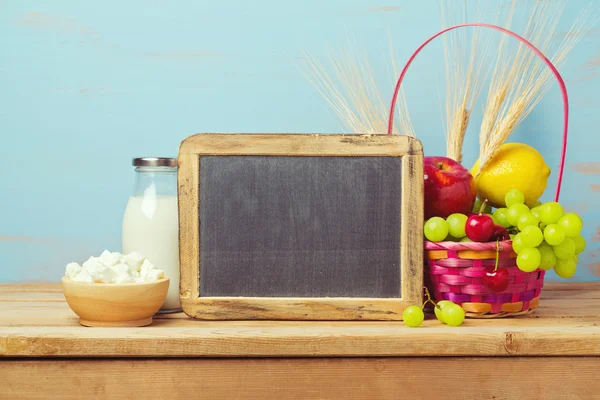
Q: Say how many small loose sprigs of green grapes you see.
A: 1